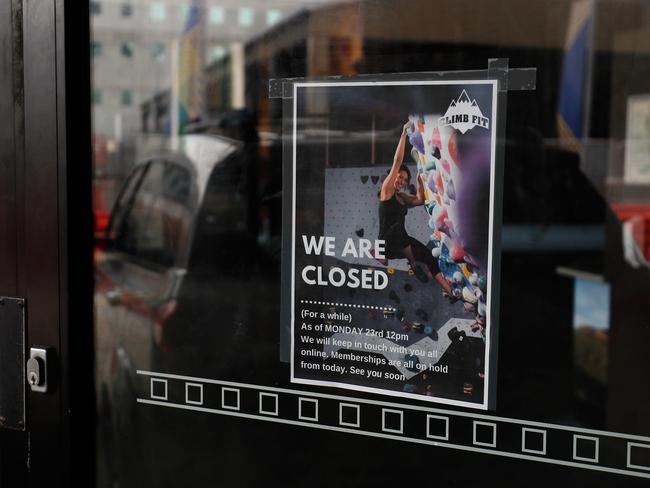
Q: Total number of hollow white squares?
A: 12